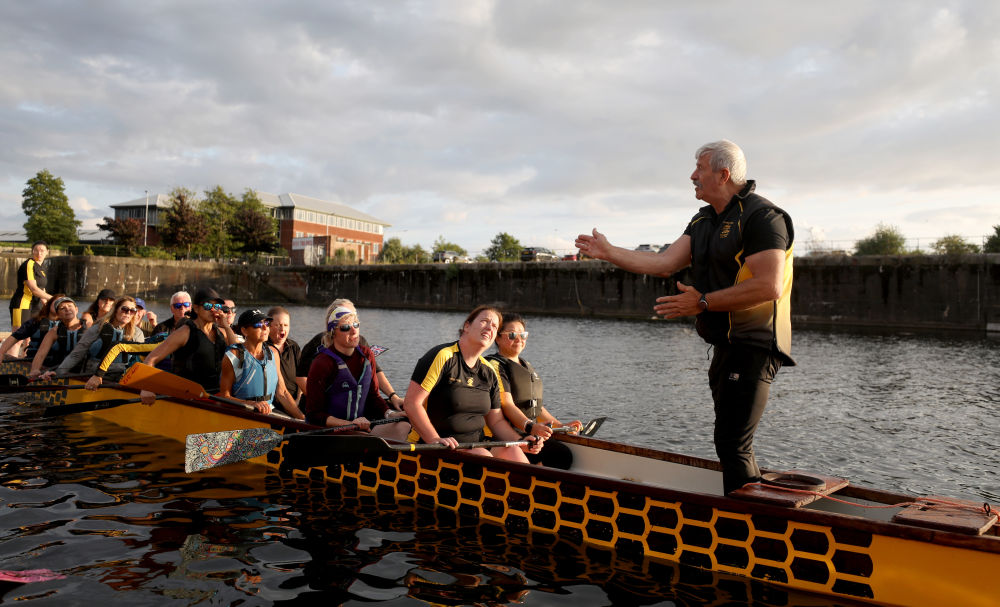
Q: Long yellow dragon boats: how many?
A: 1